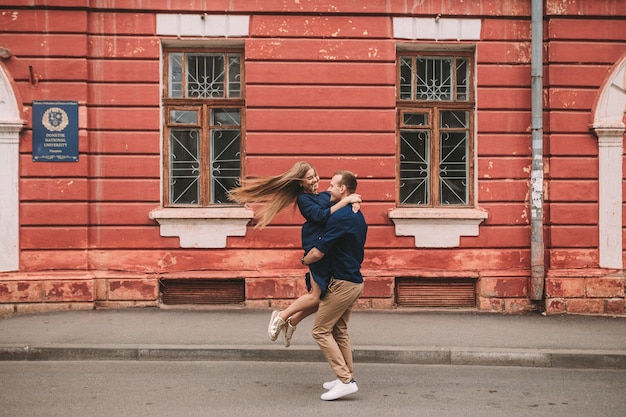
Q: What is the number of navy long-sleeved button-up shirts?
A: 1